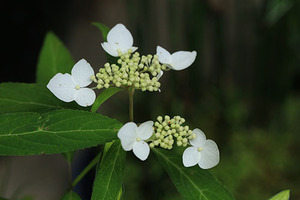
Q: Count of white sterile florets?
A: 5